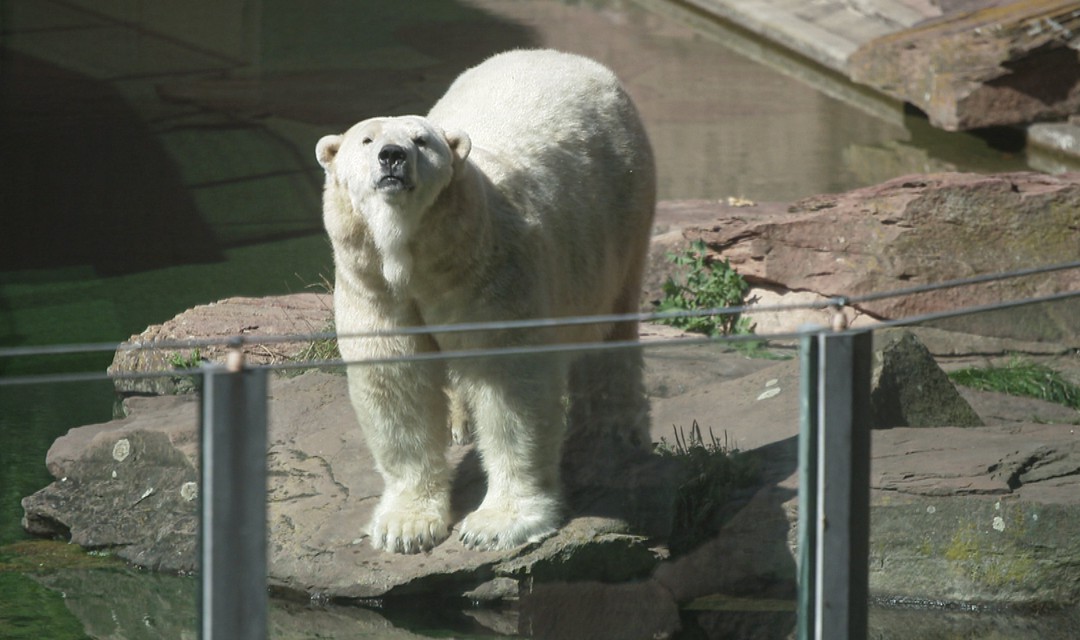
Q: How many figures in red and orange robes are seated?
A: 0